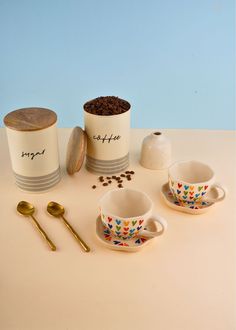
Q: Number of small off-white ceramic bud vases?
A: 1